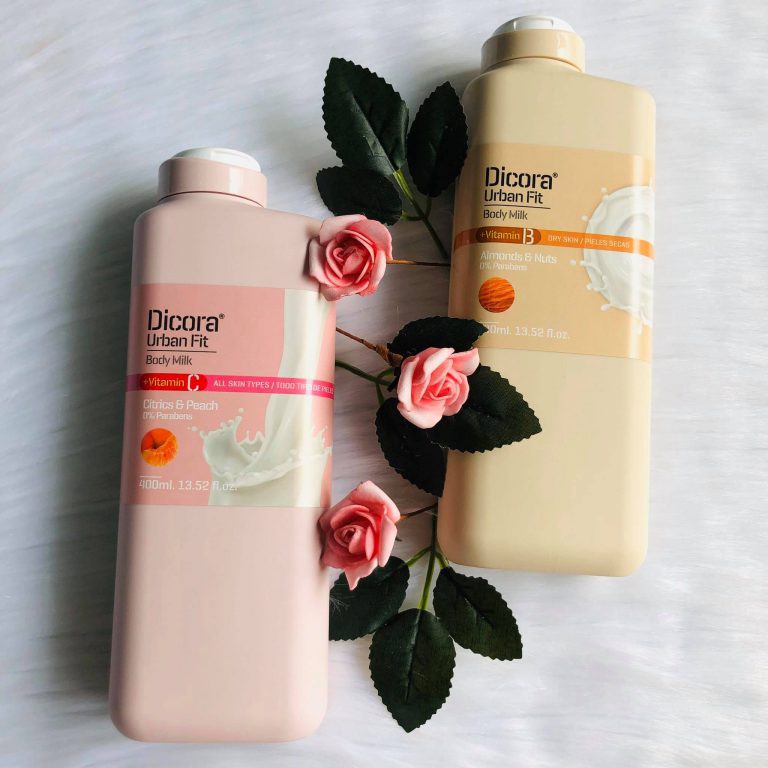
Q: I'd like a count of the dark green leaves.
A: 9